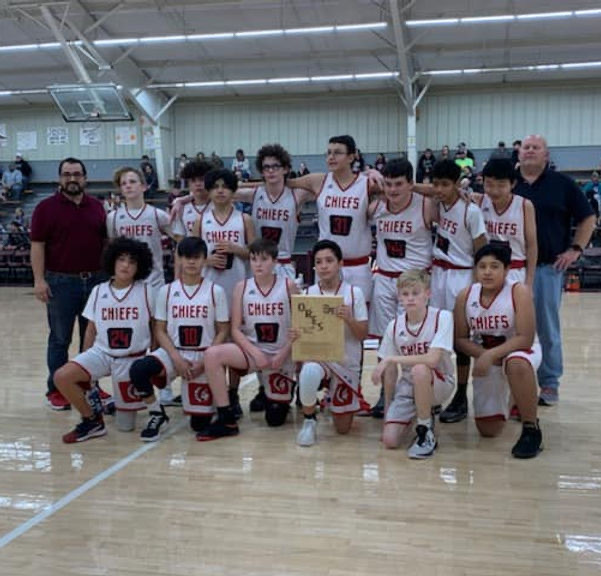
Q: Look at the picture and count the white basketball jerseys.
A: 14